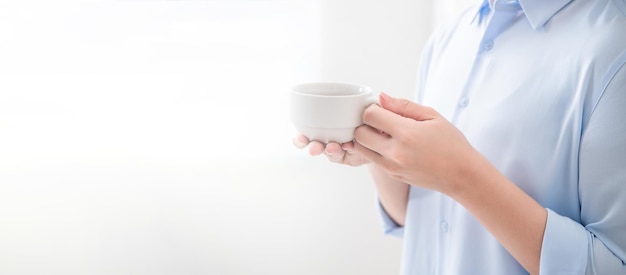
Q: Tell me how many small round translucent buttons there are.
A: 3